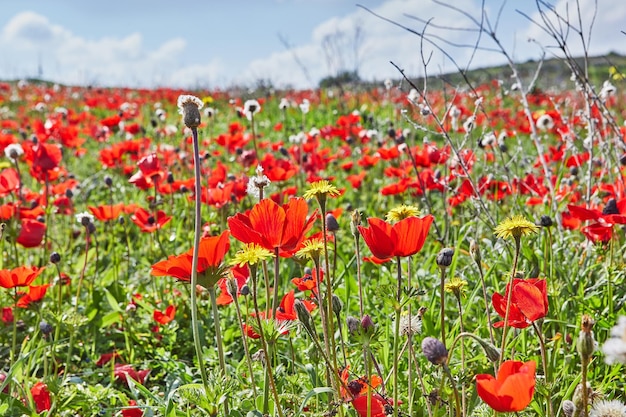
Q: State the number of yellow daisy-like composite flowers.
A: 6